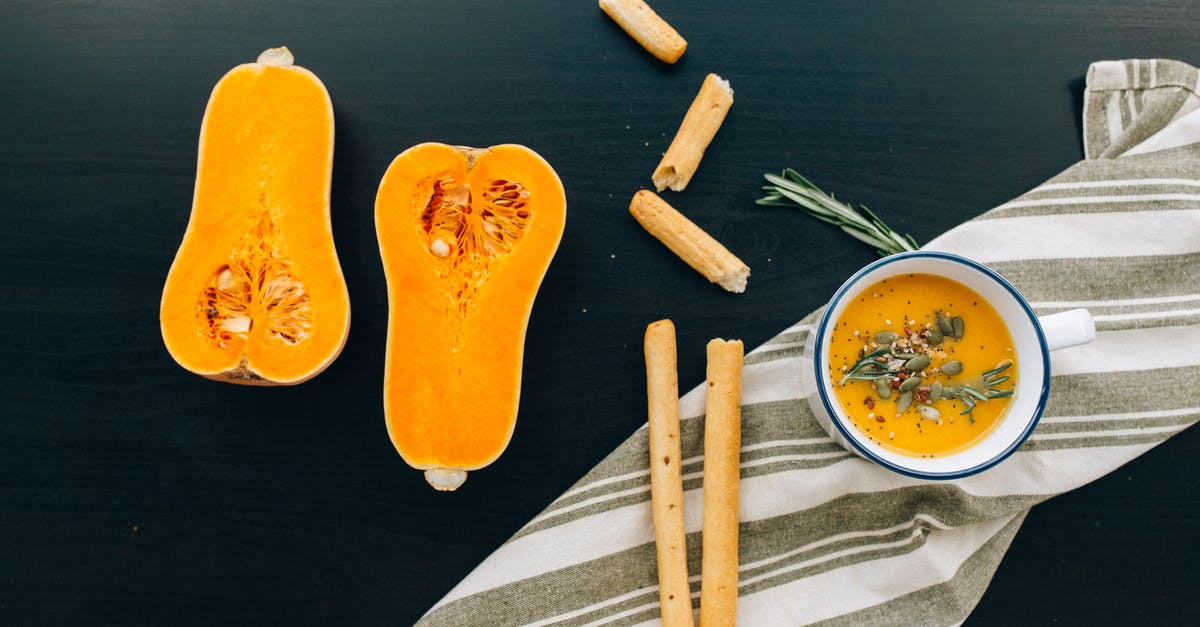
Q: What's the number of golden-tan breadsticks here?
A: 5